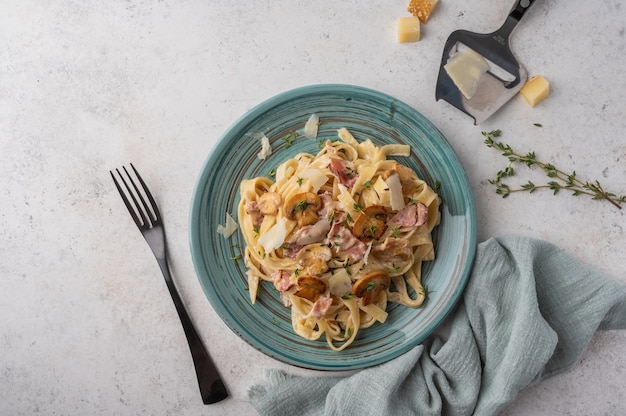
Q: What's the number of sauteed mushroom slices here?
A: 6